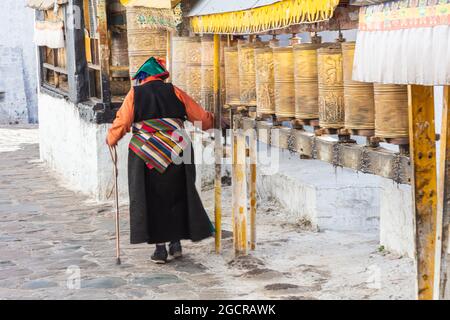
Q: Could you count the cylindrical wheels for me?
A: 13